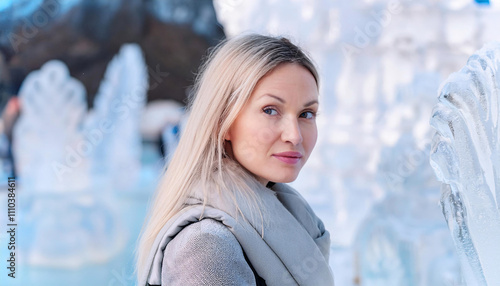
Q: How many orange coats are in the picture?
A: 0